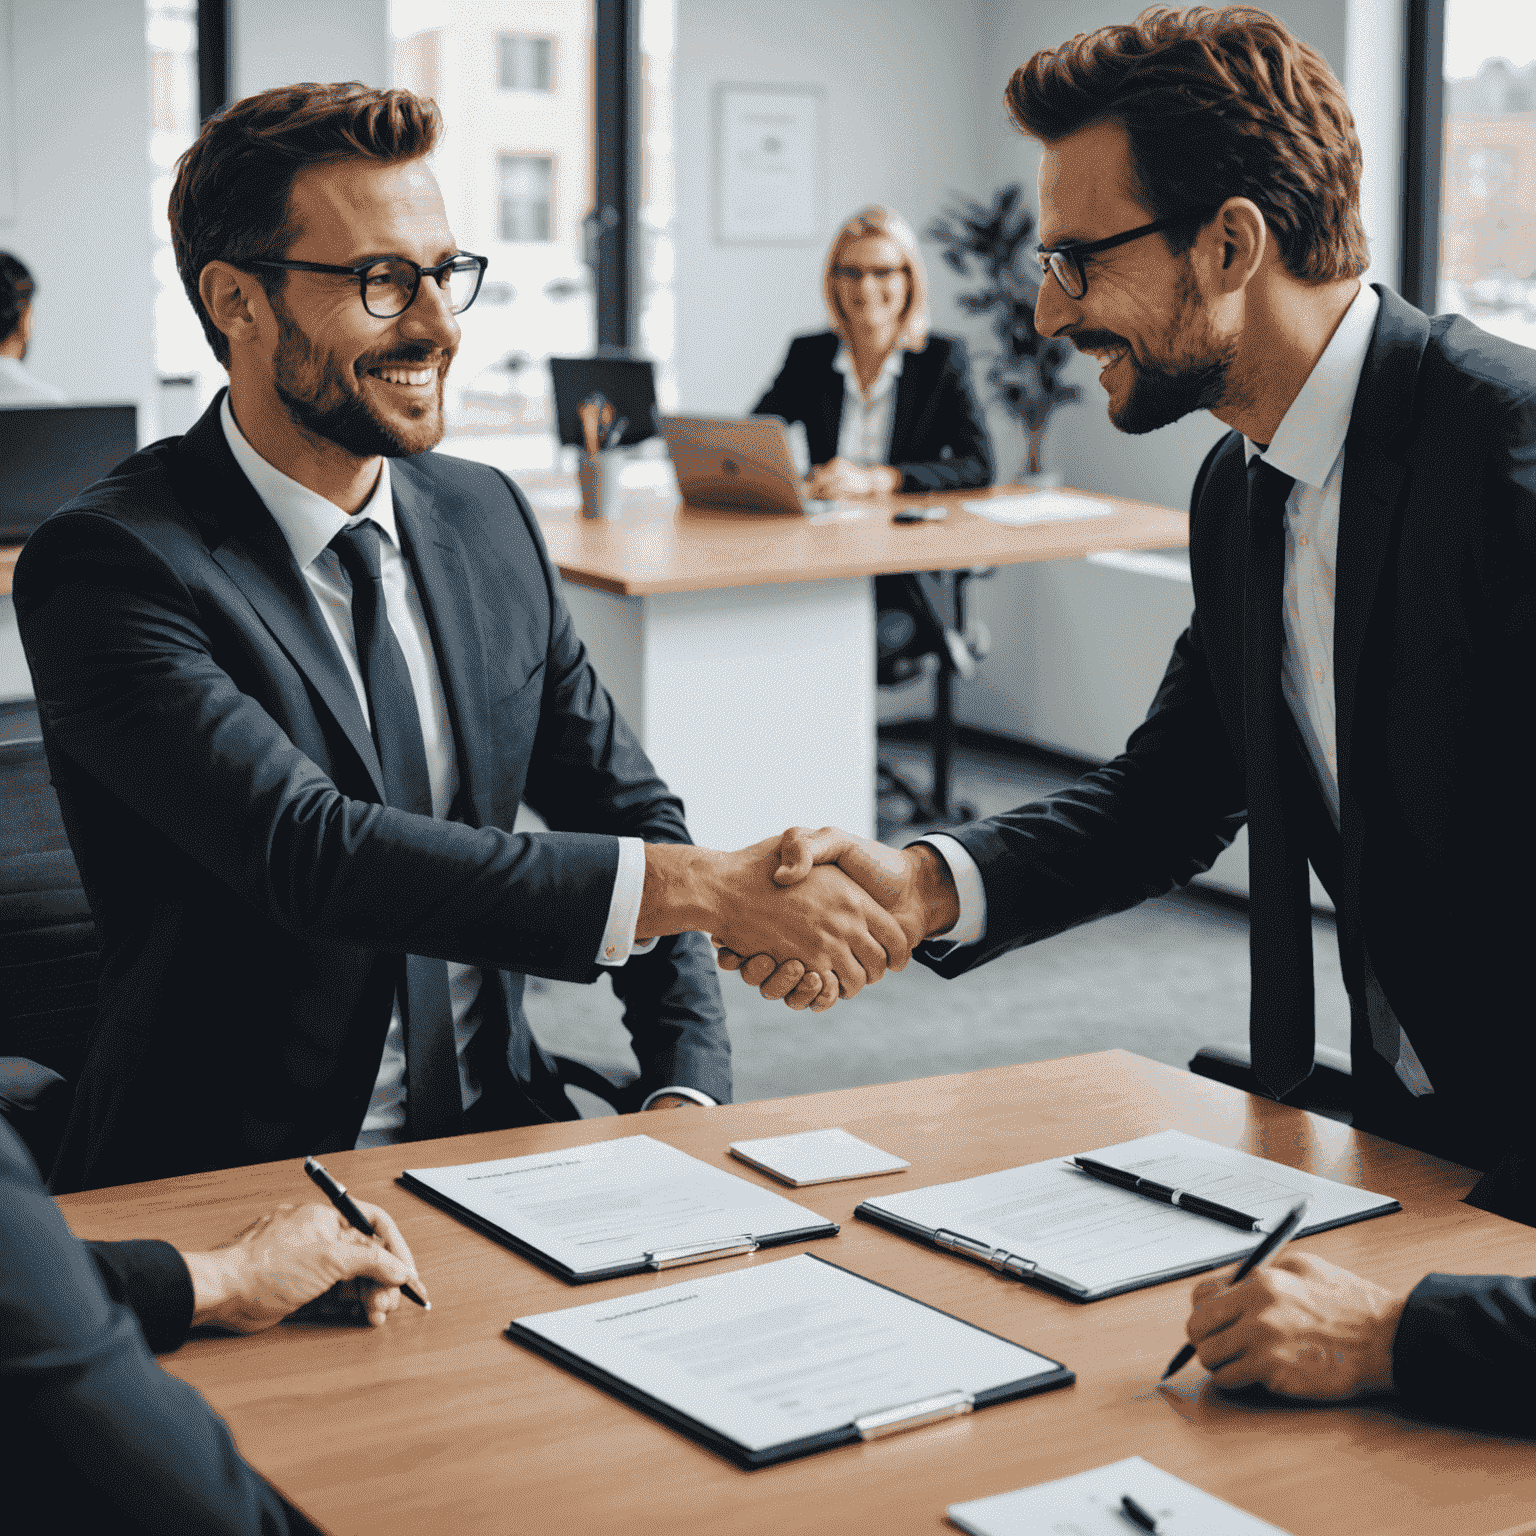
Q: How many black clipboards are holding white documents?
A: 3